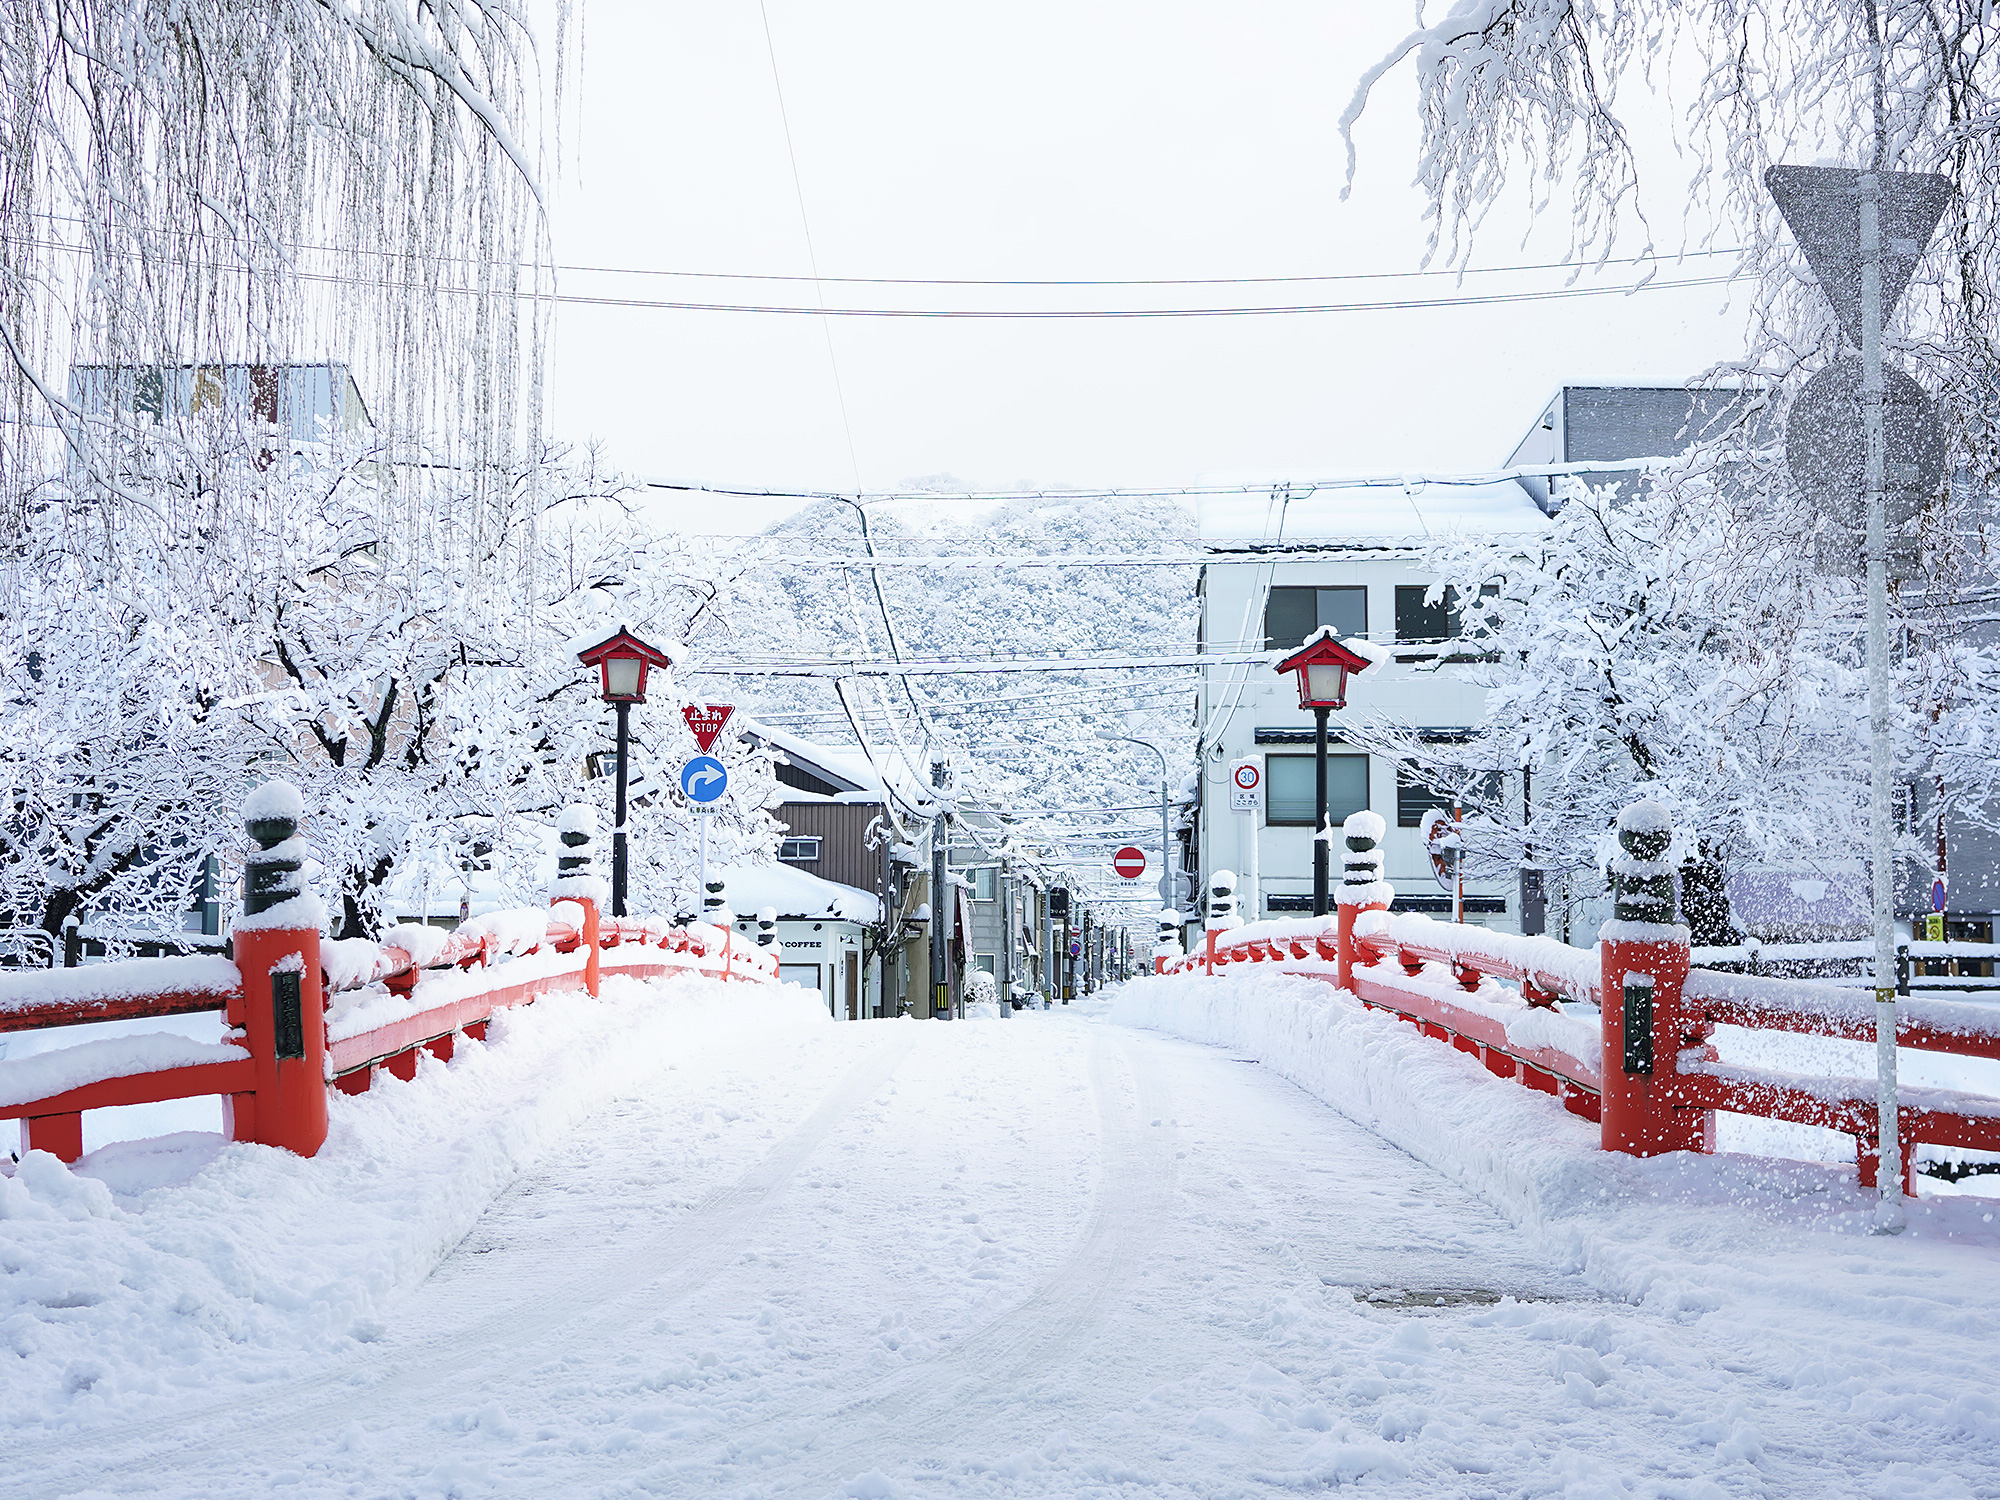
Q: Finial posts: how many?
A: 8